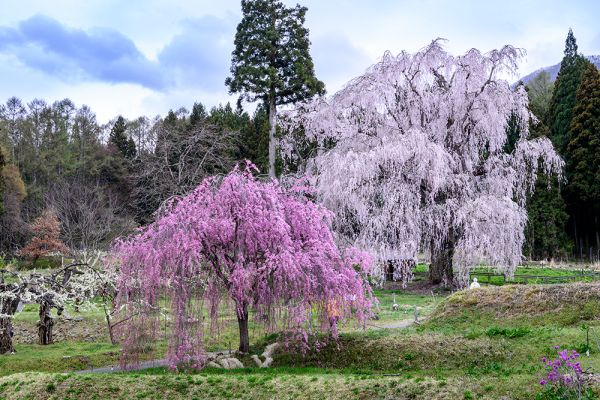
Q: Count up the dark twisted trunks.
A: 2